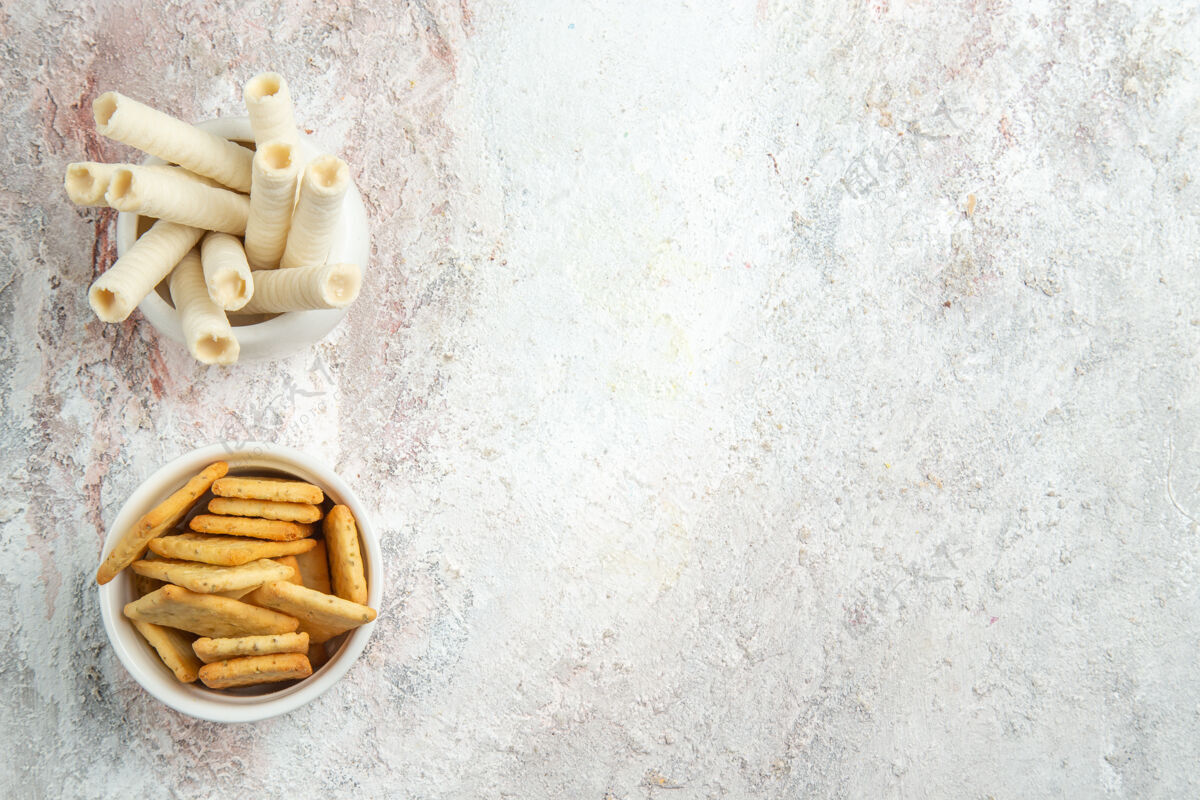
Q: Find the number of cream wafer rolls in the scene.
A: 10